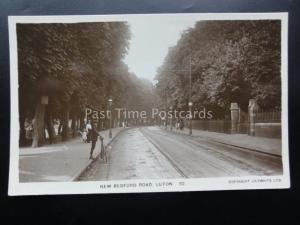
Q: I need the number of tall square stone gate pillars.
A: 2